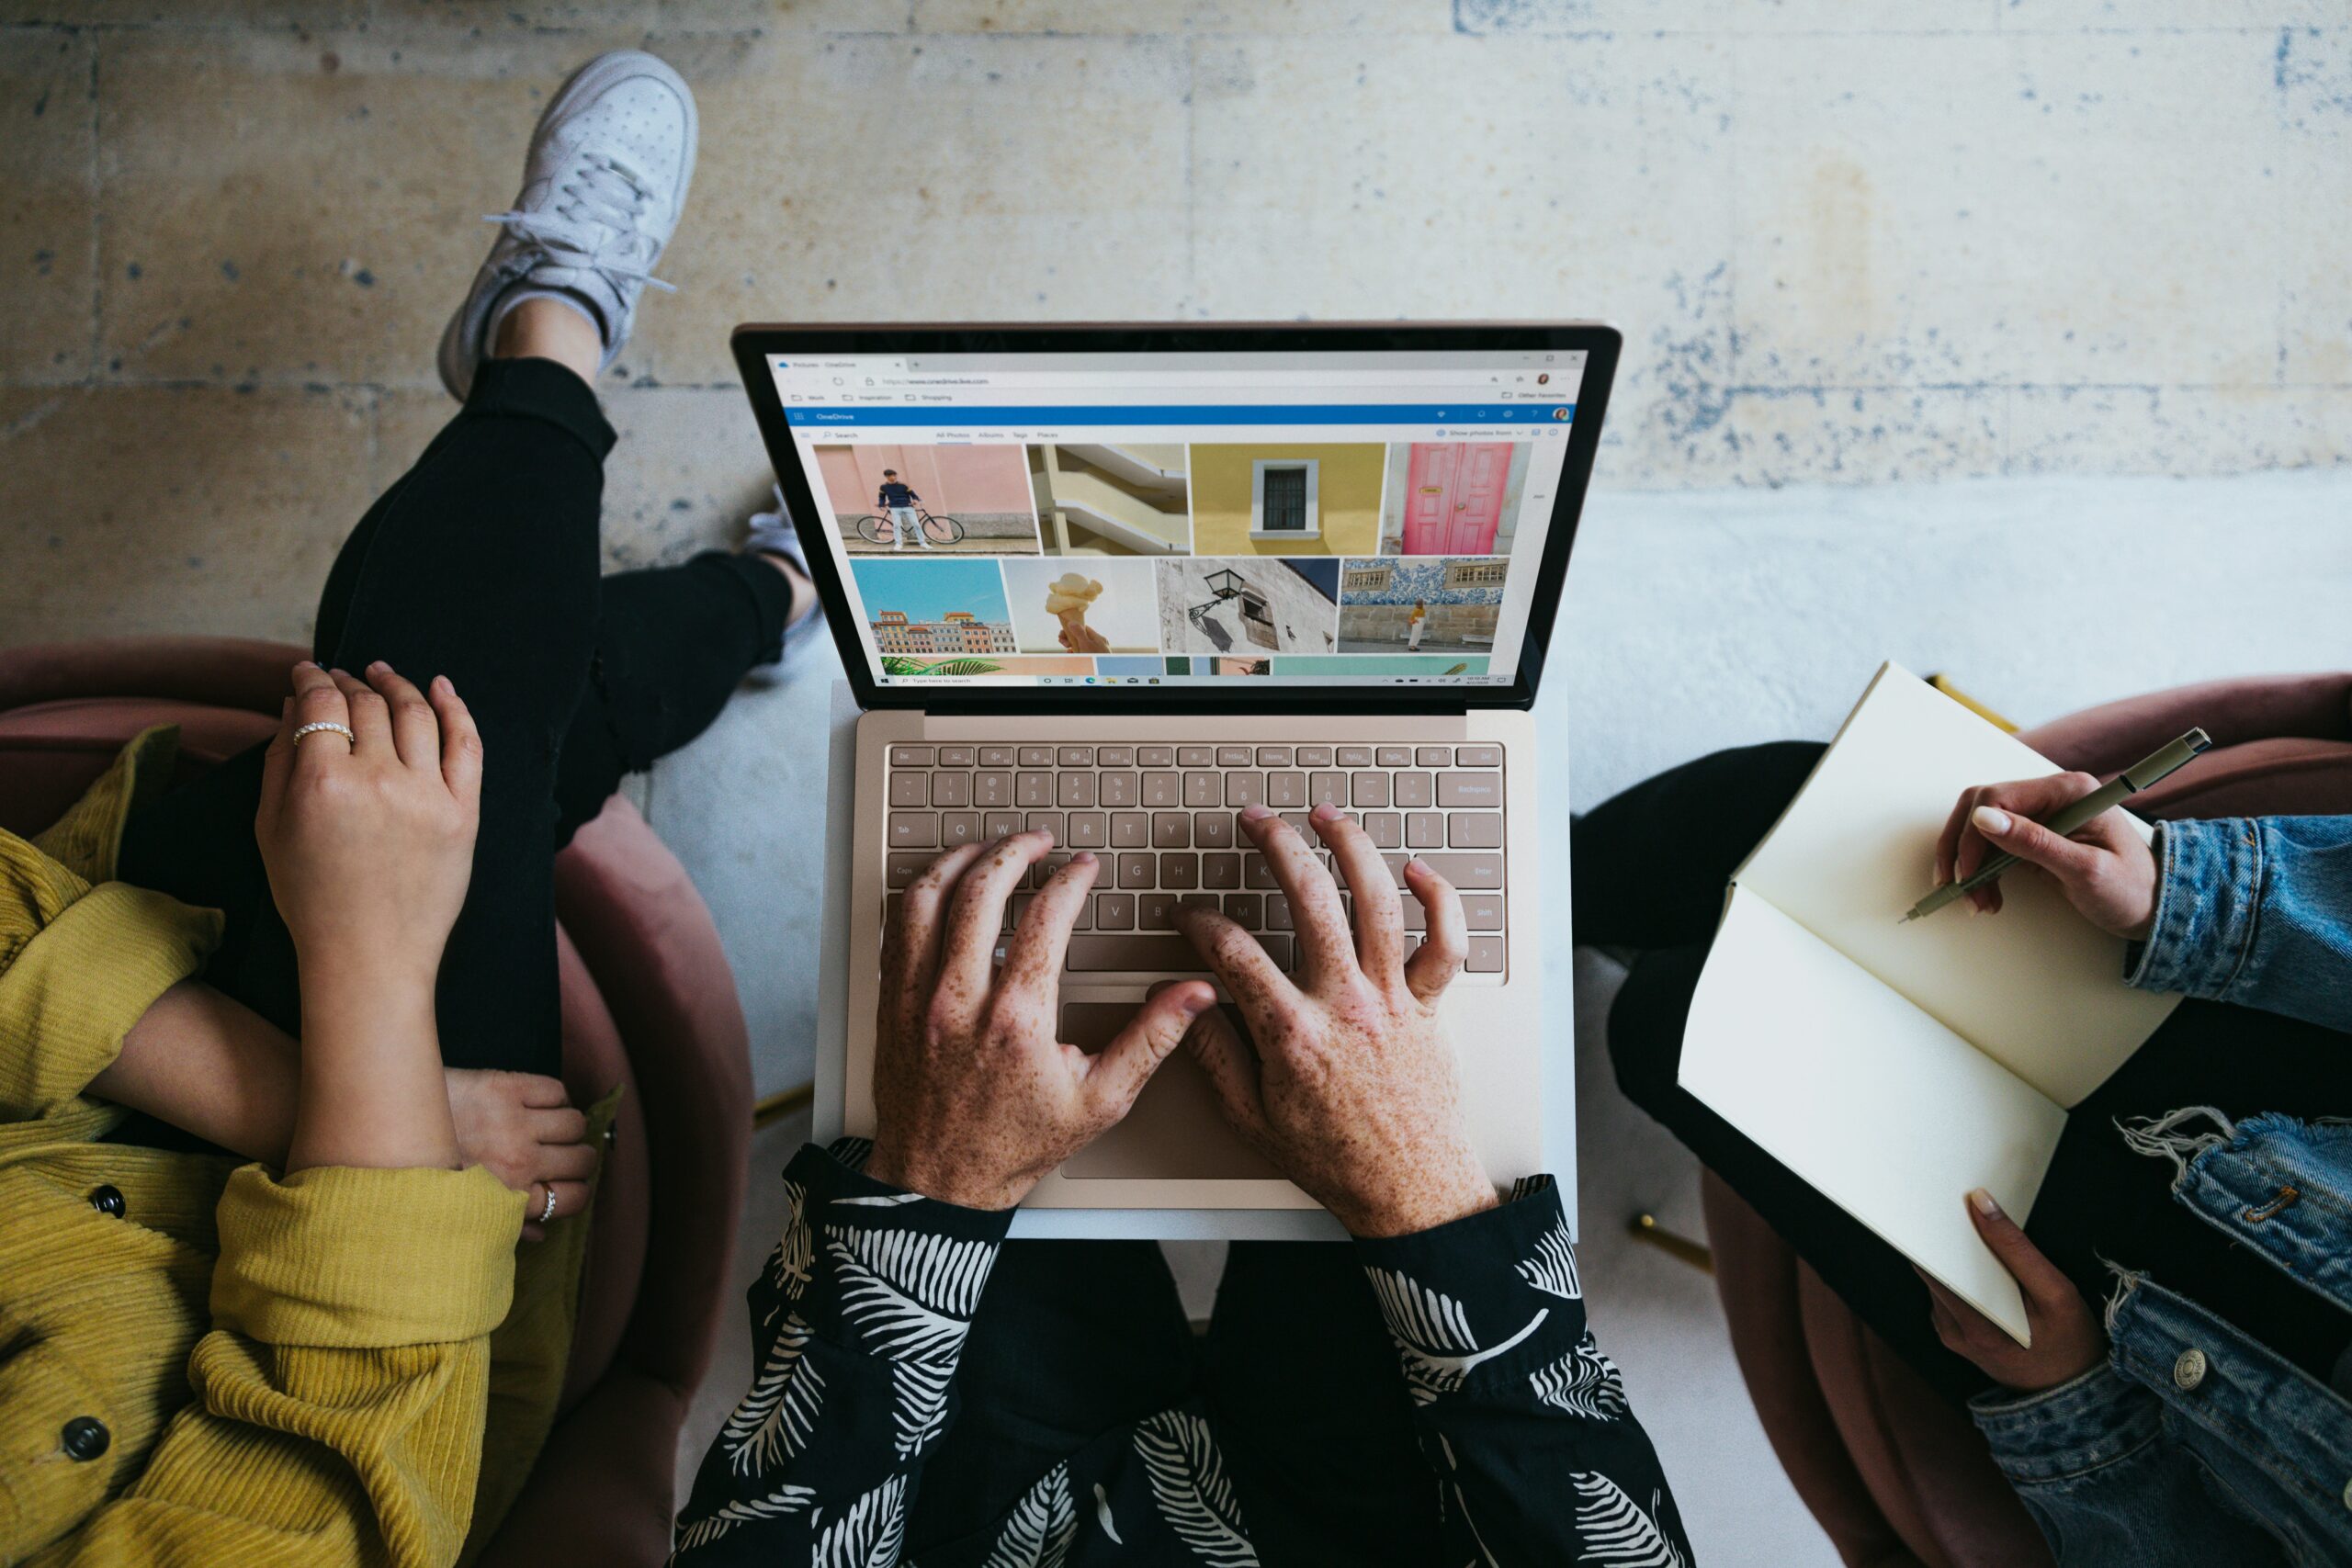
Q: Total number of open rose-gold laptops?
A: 1